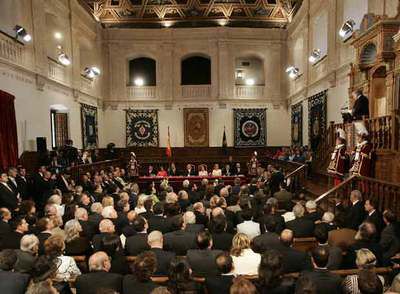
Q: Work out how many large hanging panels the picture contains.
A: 6